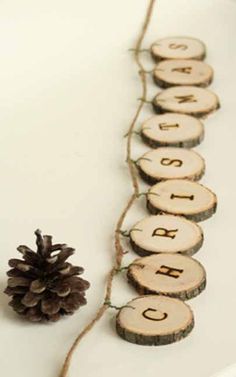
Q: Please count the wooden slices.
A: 9